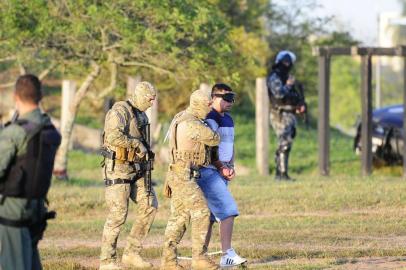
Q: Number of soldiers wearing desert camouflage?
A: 2